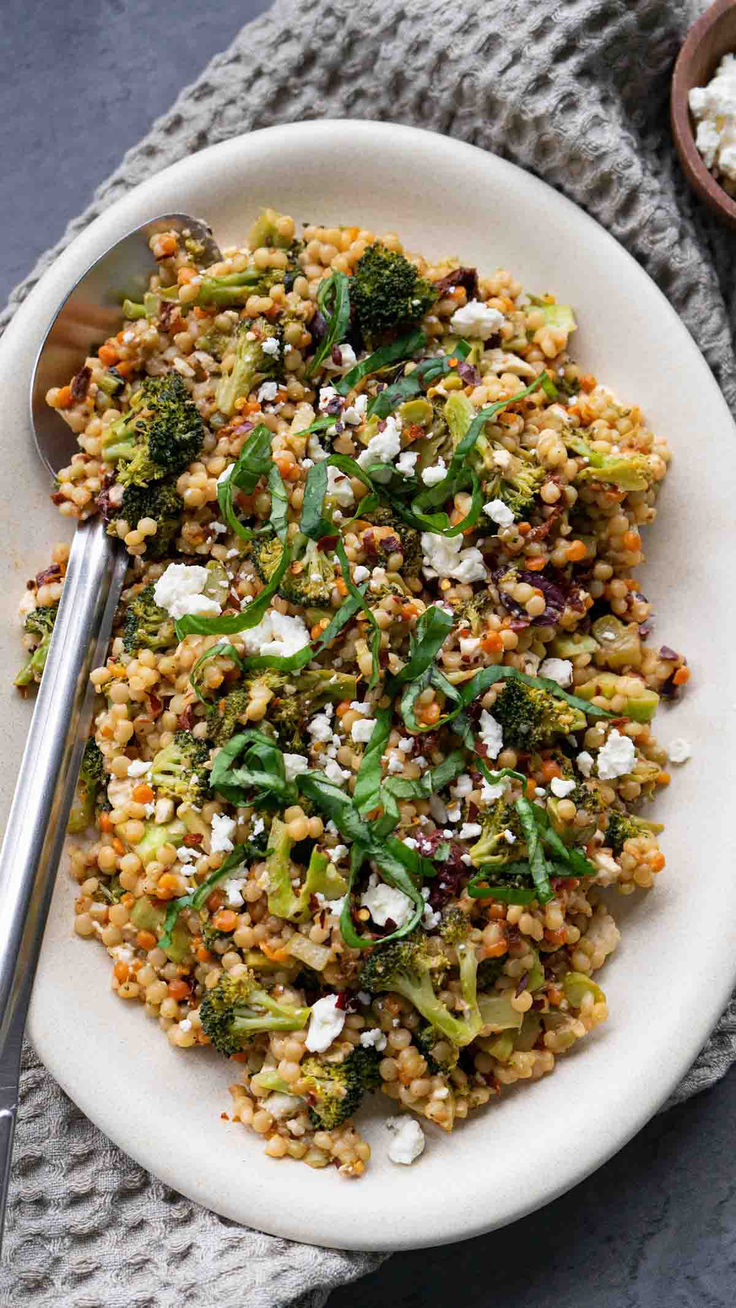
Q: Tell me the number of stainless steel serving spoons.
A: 1